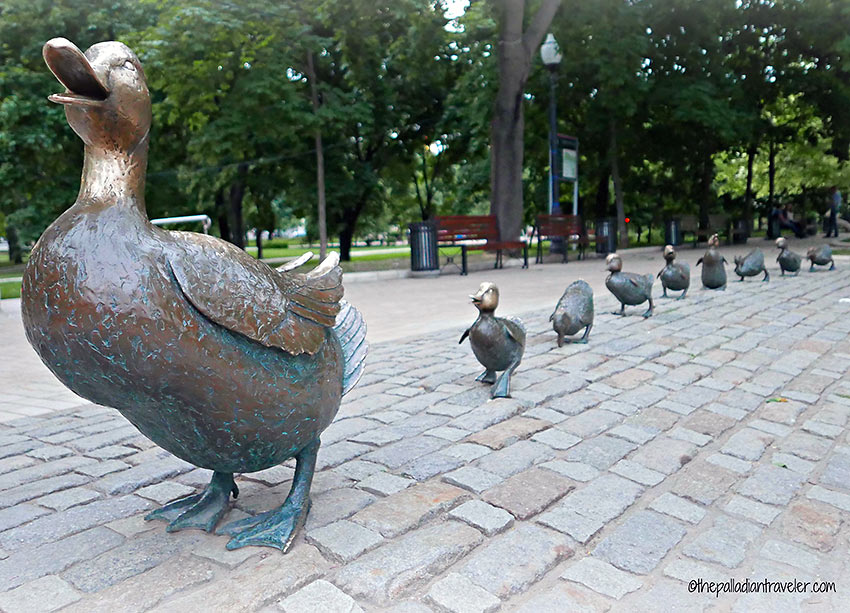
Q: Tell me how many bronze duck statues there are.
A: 9